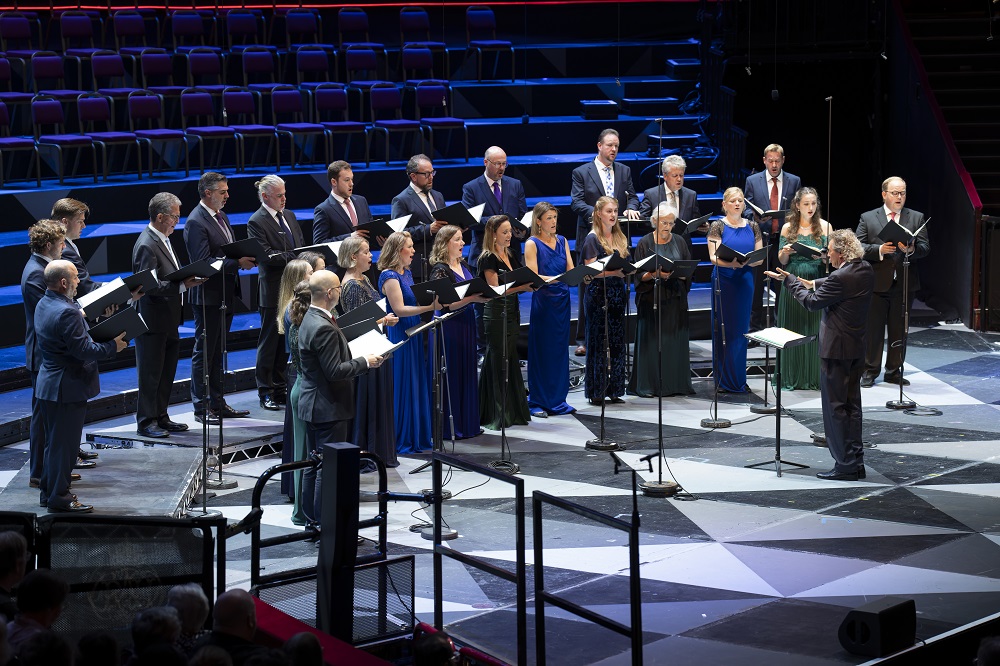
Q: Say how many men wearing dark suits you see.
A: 15